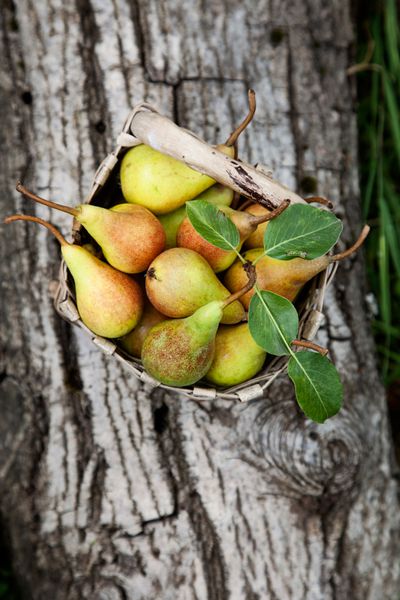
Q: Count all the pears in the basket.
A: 11